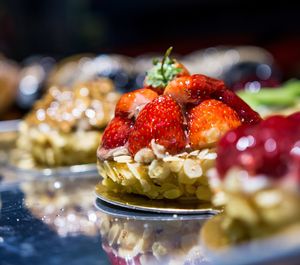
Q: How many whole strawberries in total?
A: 1